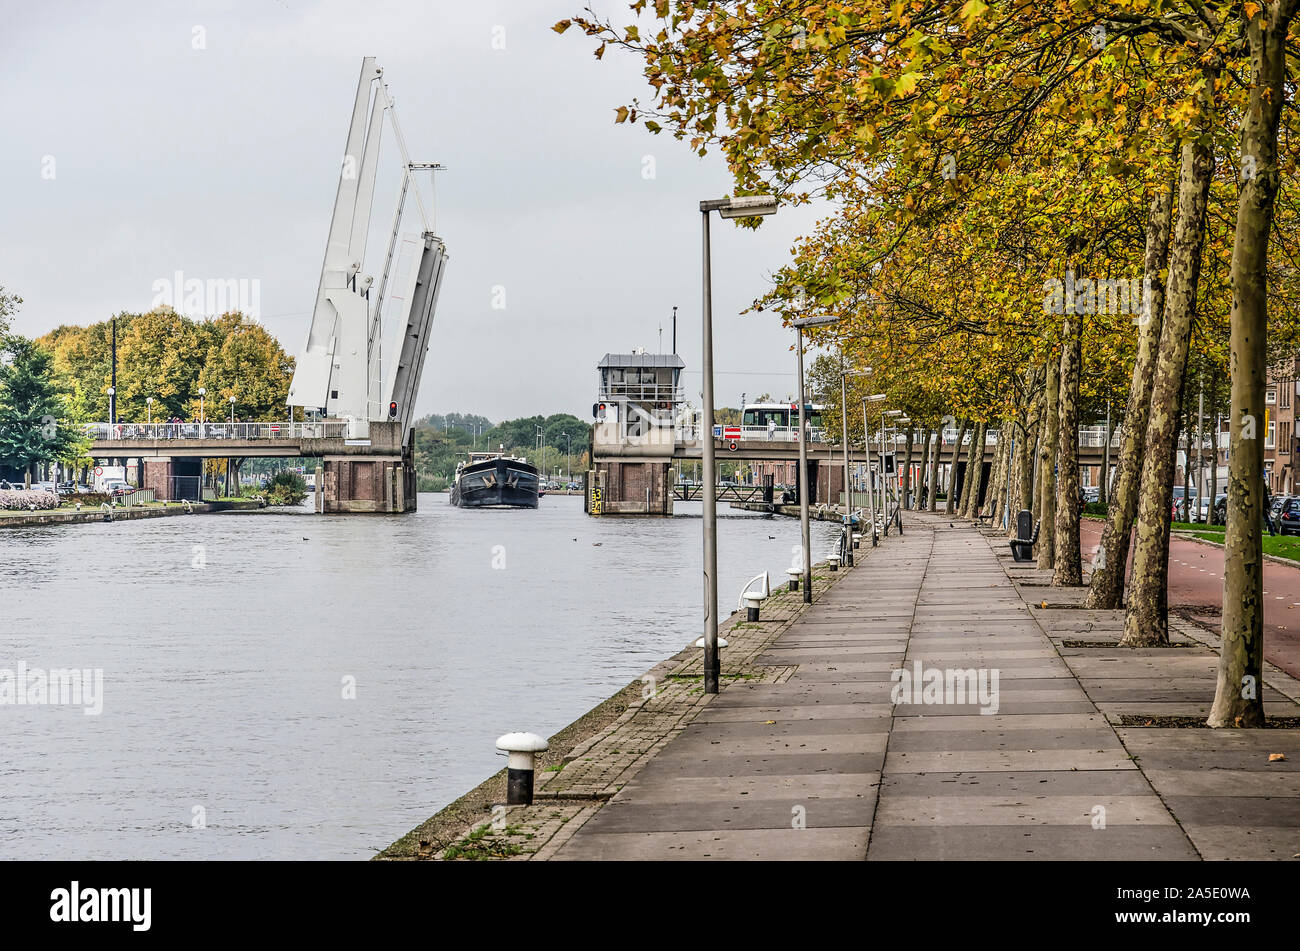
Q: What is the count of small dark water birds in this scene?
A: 4